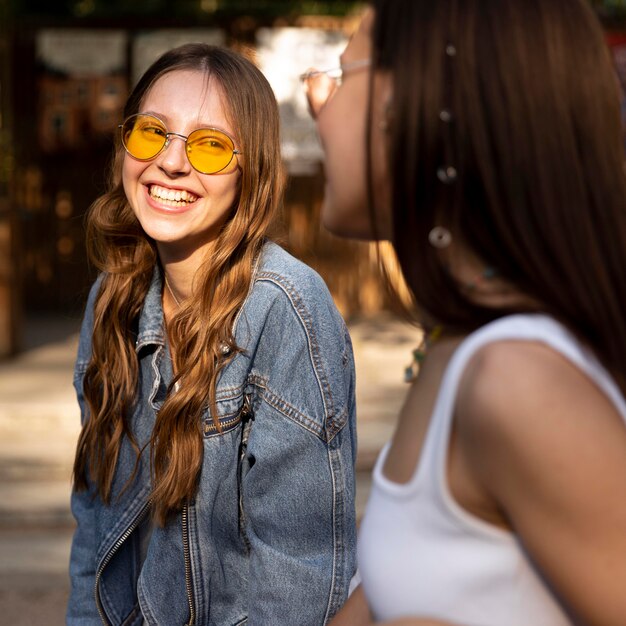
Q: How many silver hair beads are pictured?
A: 4